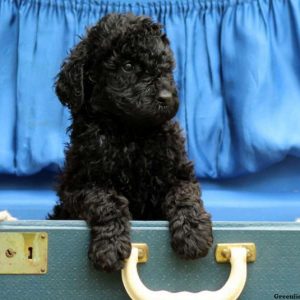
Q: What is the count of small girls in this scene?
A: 0